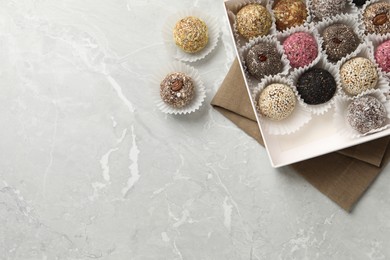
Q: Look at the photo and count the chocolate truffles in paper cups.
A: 15